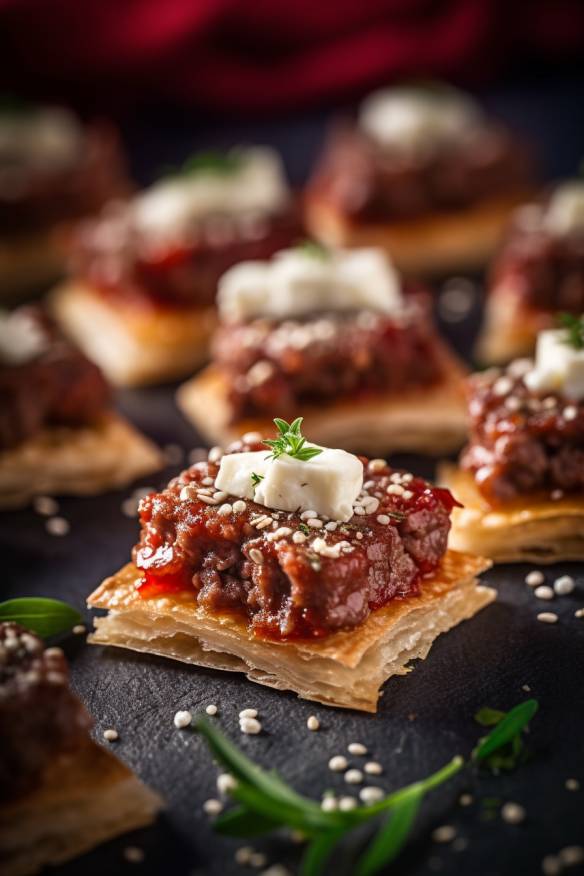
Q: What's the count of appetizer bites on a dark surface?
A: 9